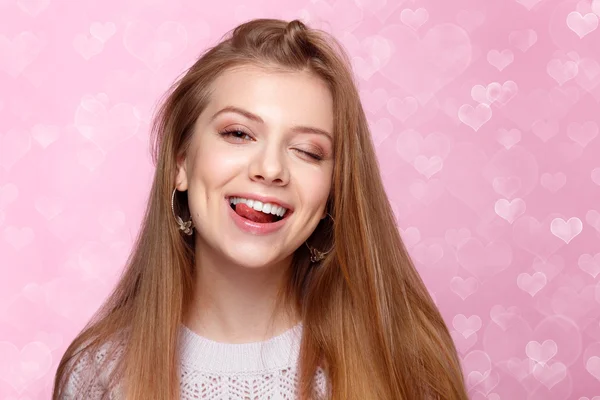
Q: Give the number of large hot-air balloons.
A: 0